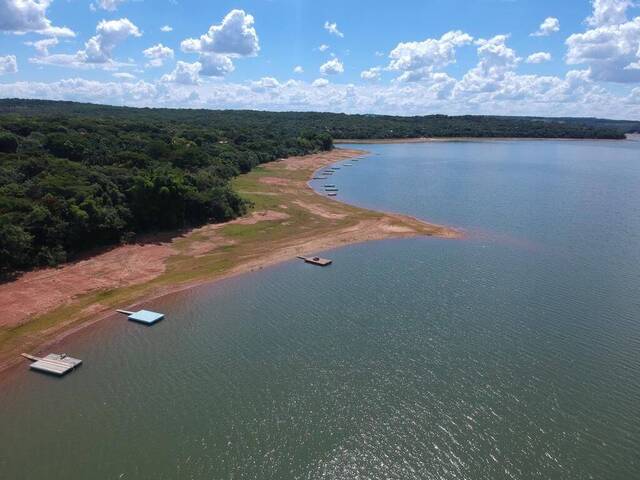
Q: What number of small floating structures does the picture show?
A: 13